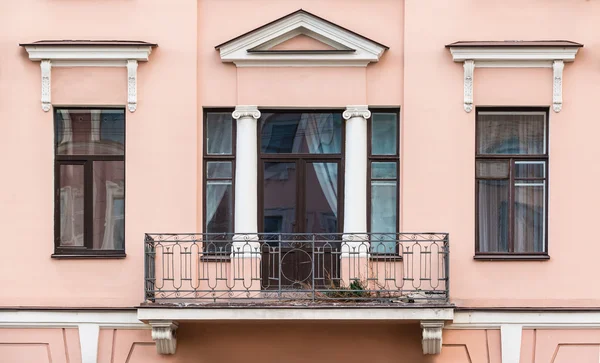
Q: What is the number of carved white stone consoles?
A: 6